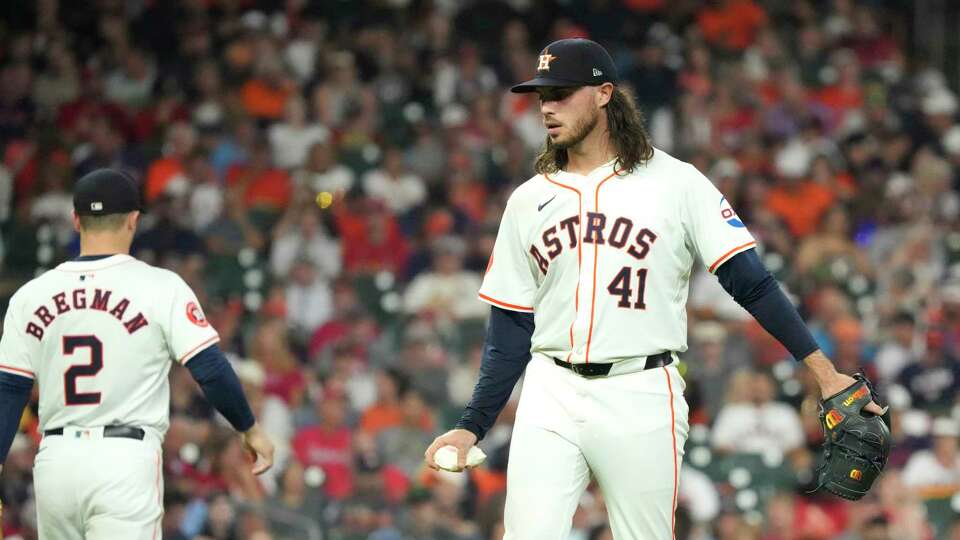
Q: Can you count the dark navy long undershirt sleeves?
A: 4